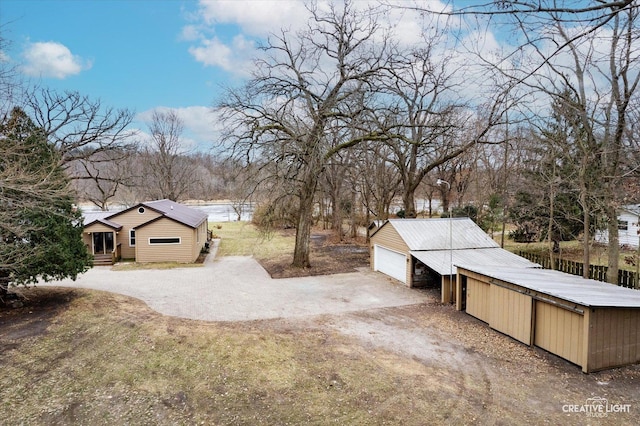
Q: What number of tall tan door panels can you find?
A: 3